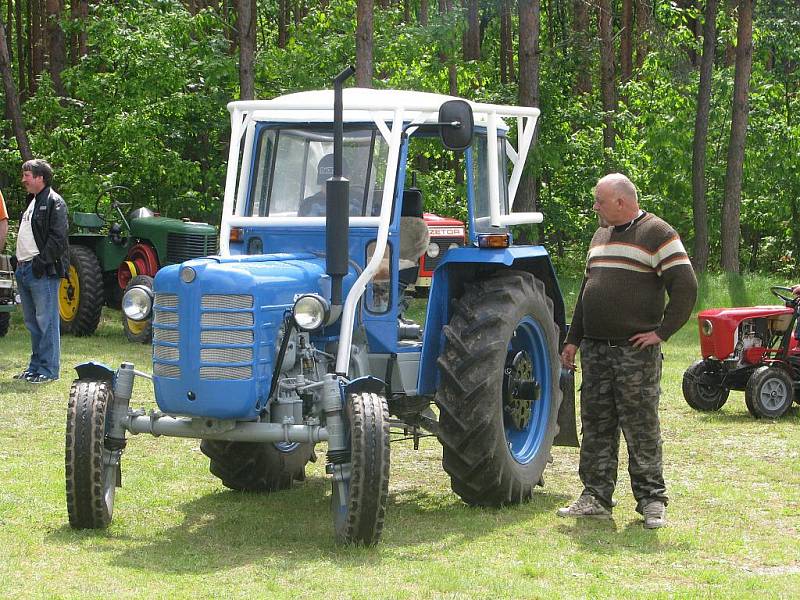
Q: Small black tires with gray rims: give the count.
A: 2